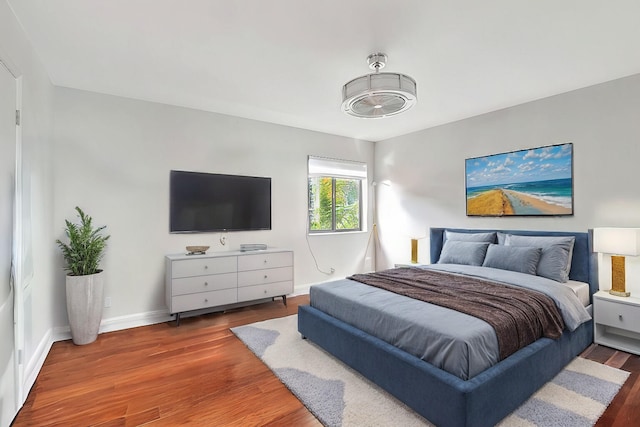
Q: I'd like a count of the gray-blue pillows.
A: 4